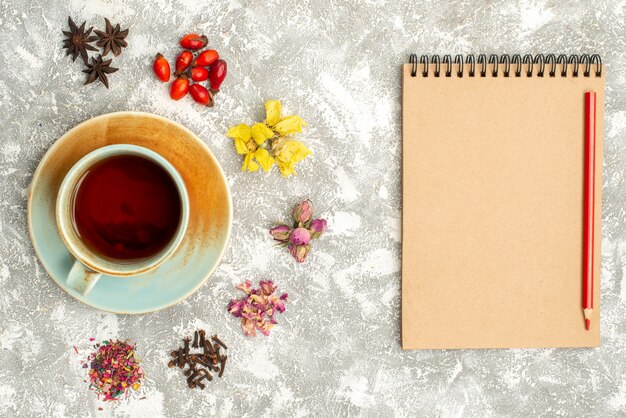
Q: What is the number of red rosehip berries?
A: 8